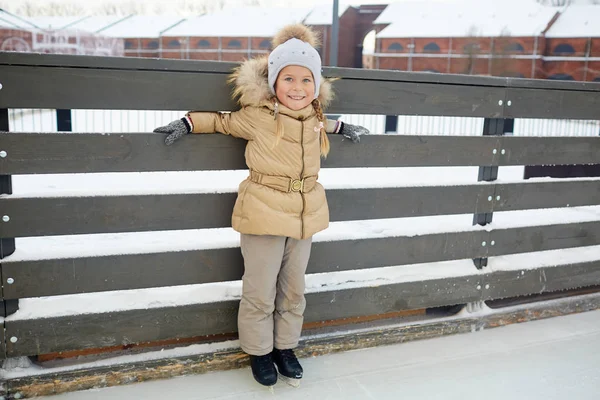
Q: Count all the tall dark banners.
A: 0